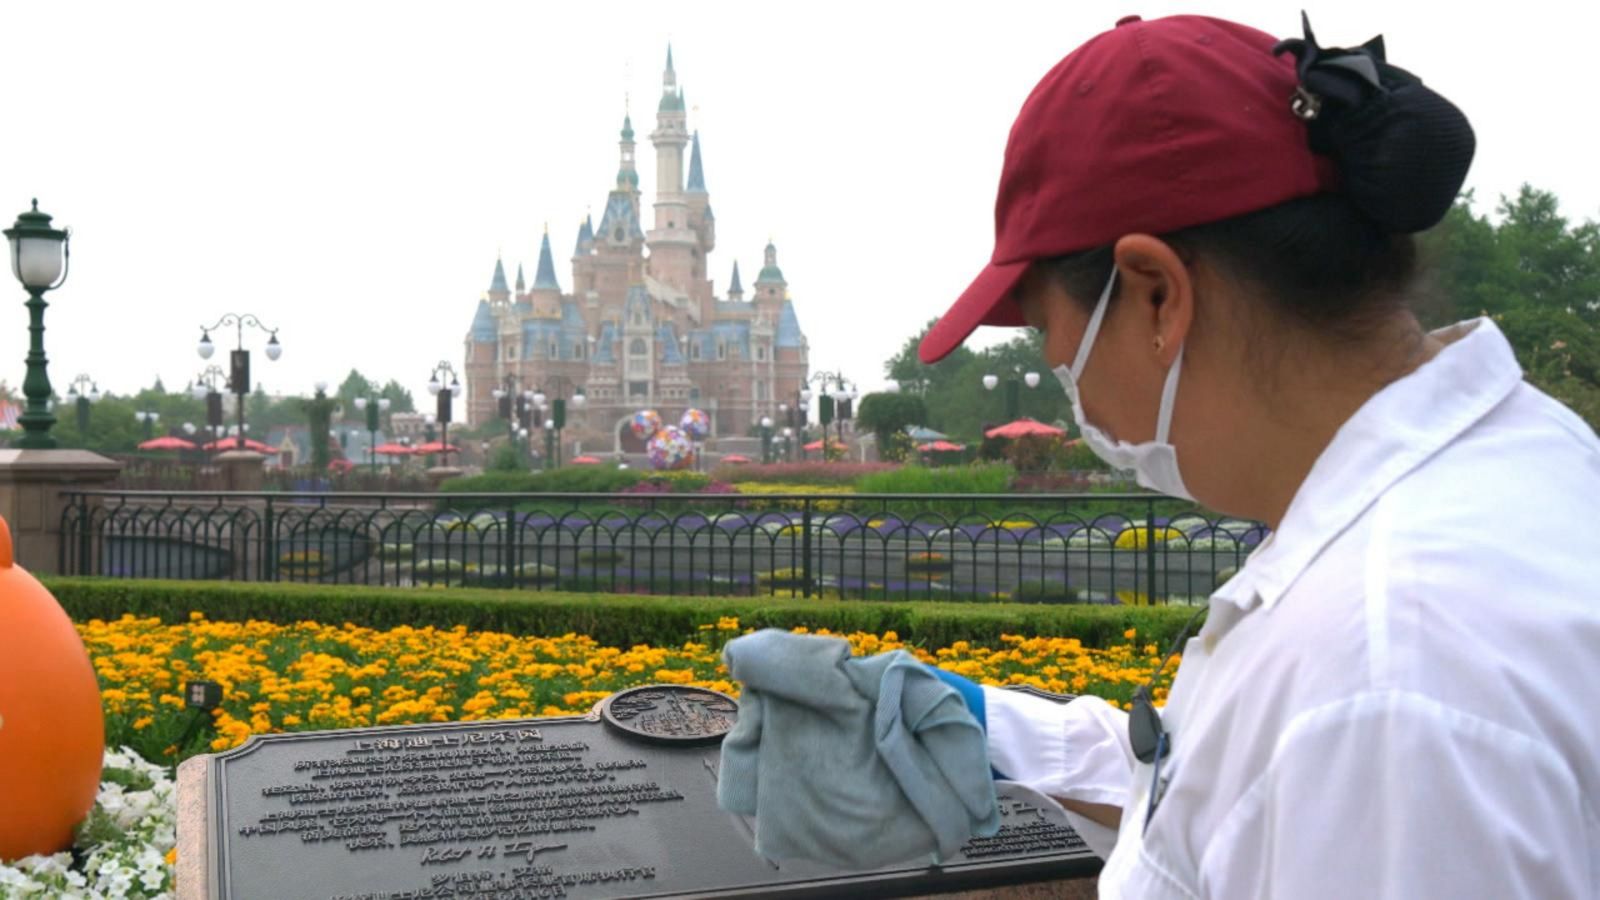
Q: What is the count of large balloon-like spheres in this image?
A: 3